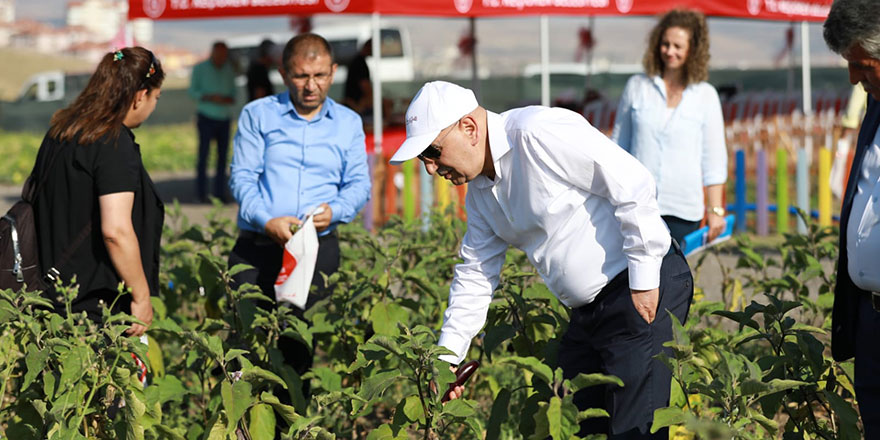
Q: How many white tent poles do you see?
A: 3